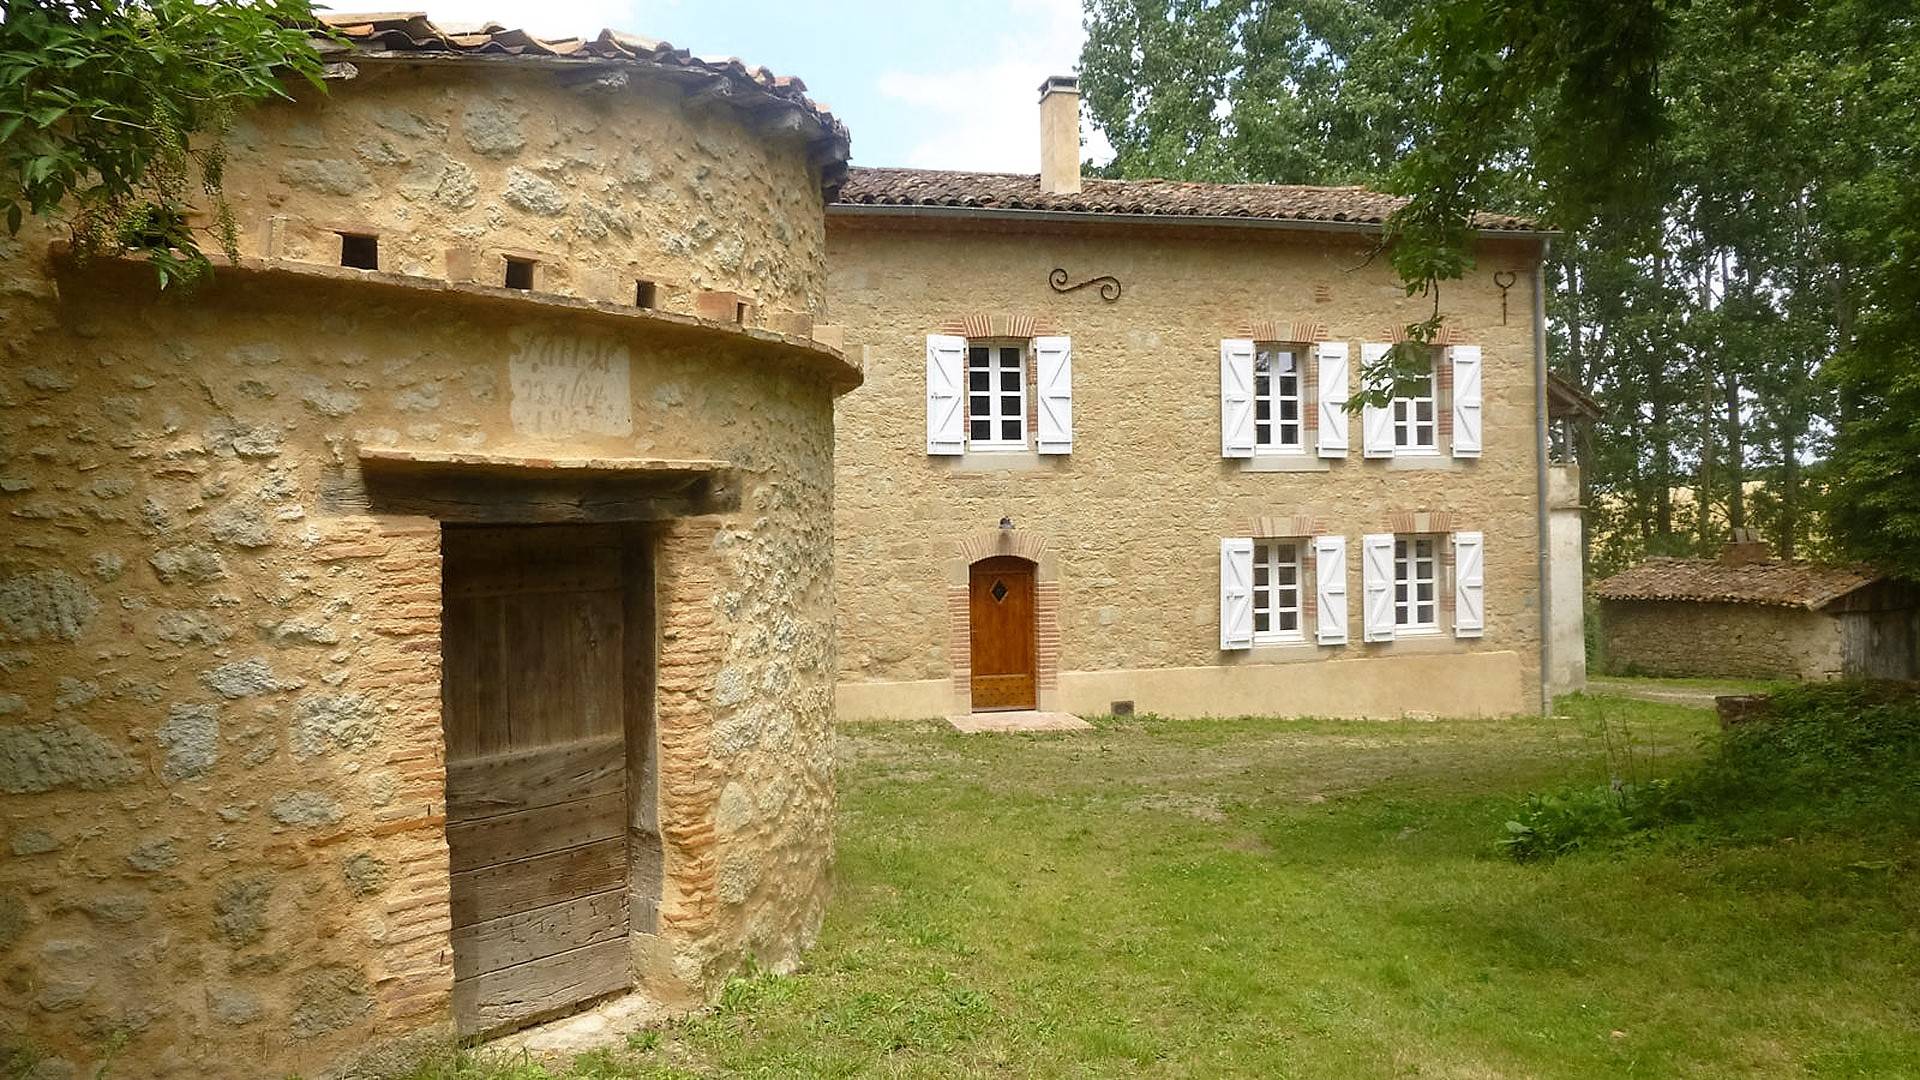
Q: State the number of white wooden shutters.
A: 10